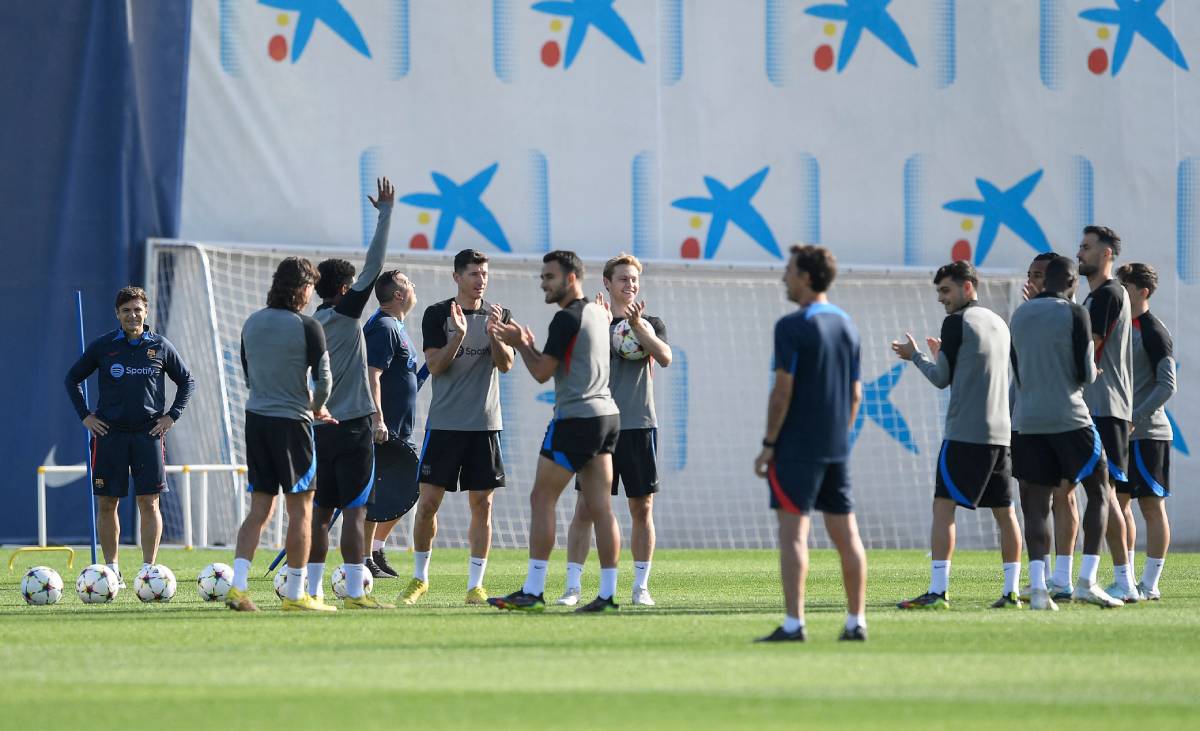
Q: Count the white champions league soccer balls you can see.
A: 7